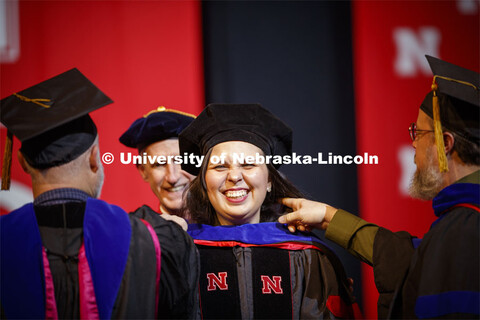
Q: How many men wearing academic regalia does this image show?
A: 3